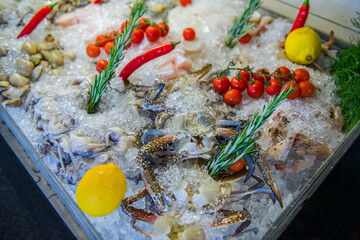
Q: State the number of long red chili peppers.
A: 3